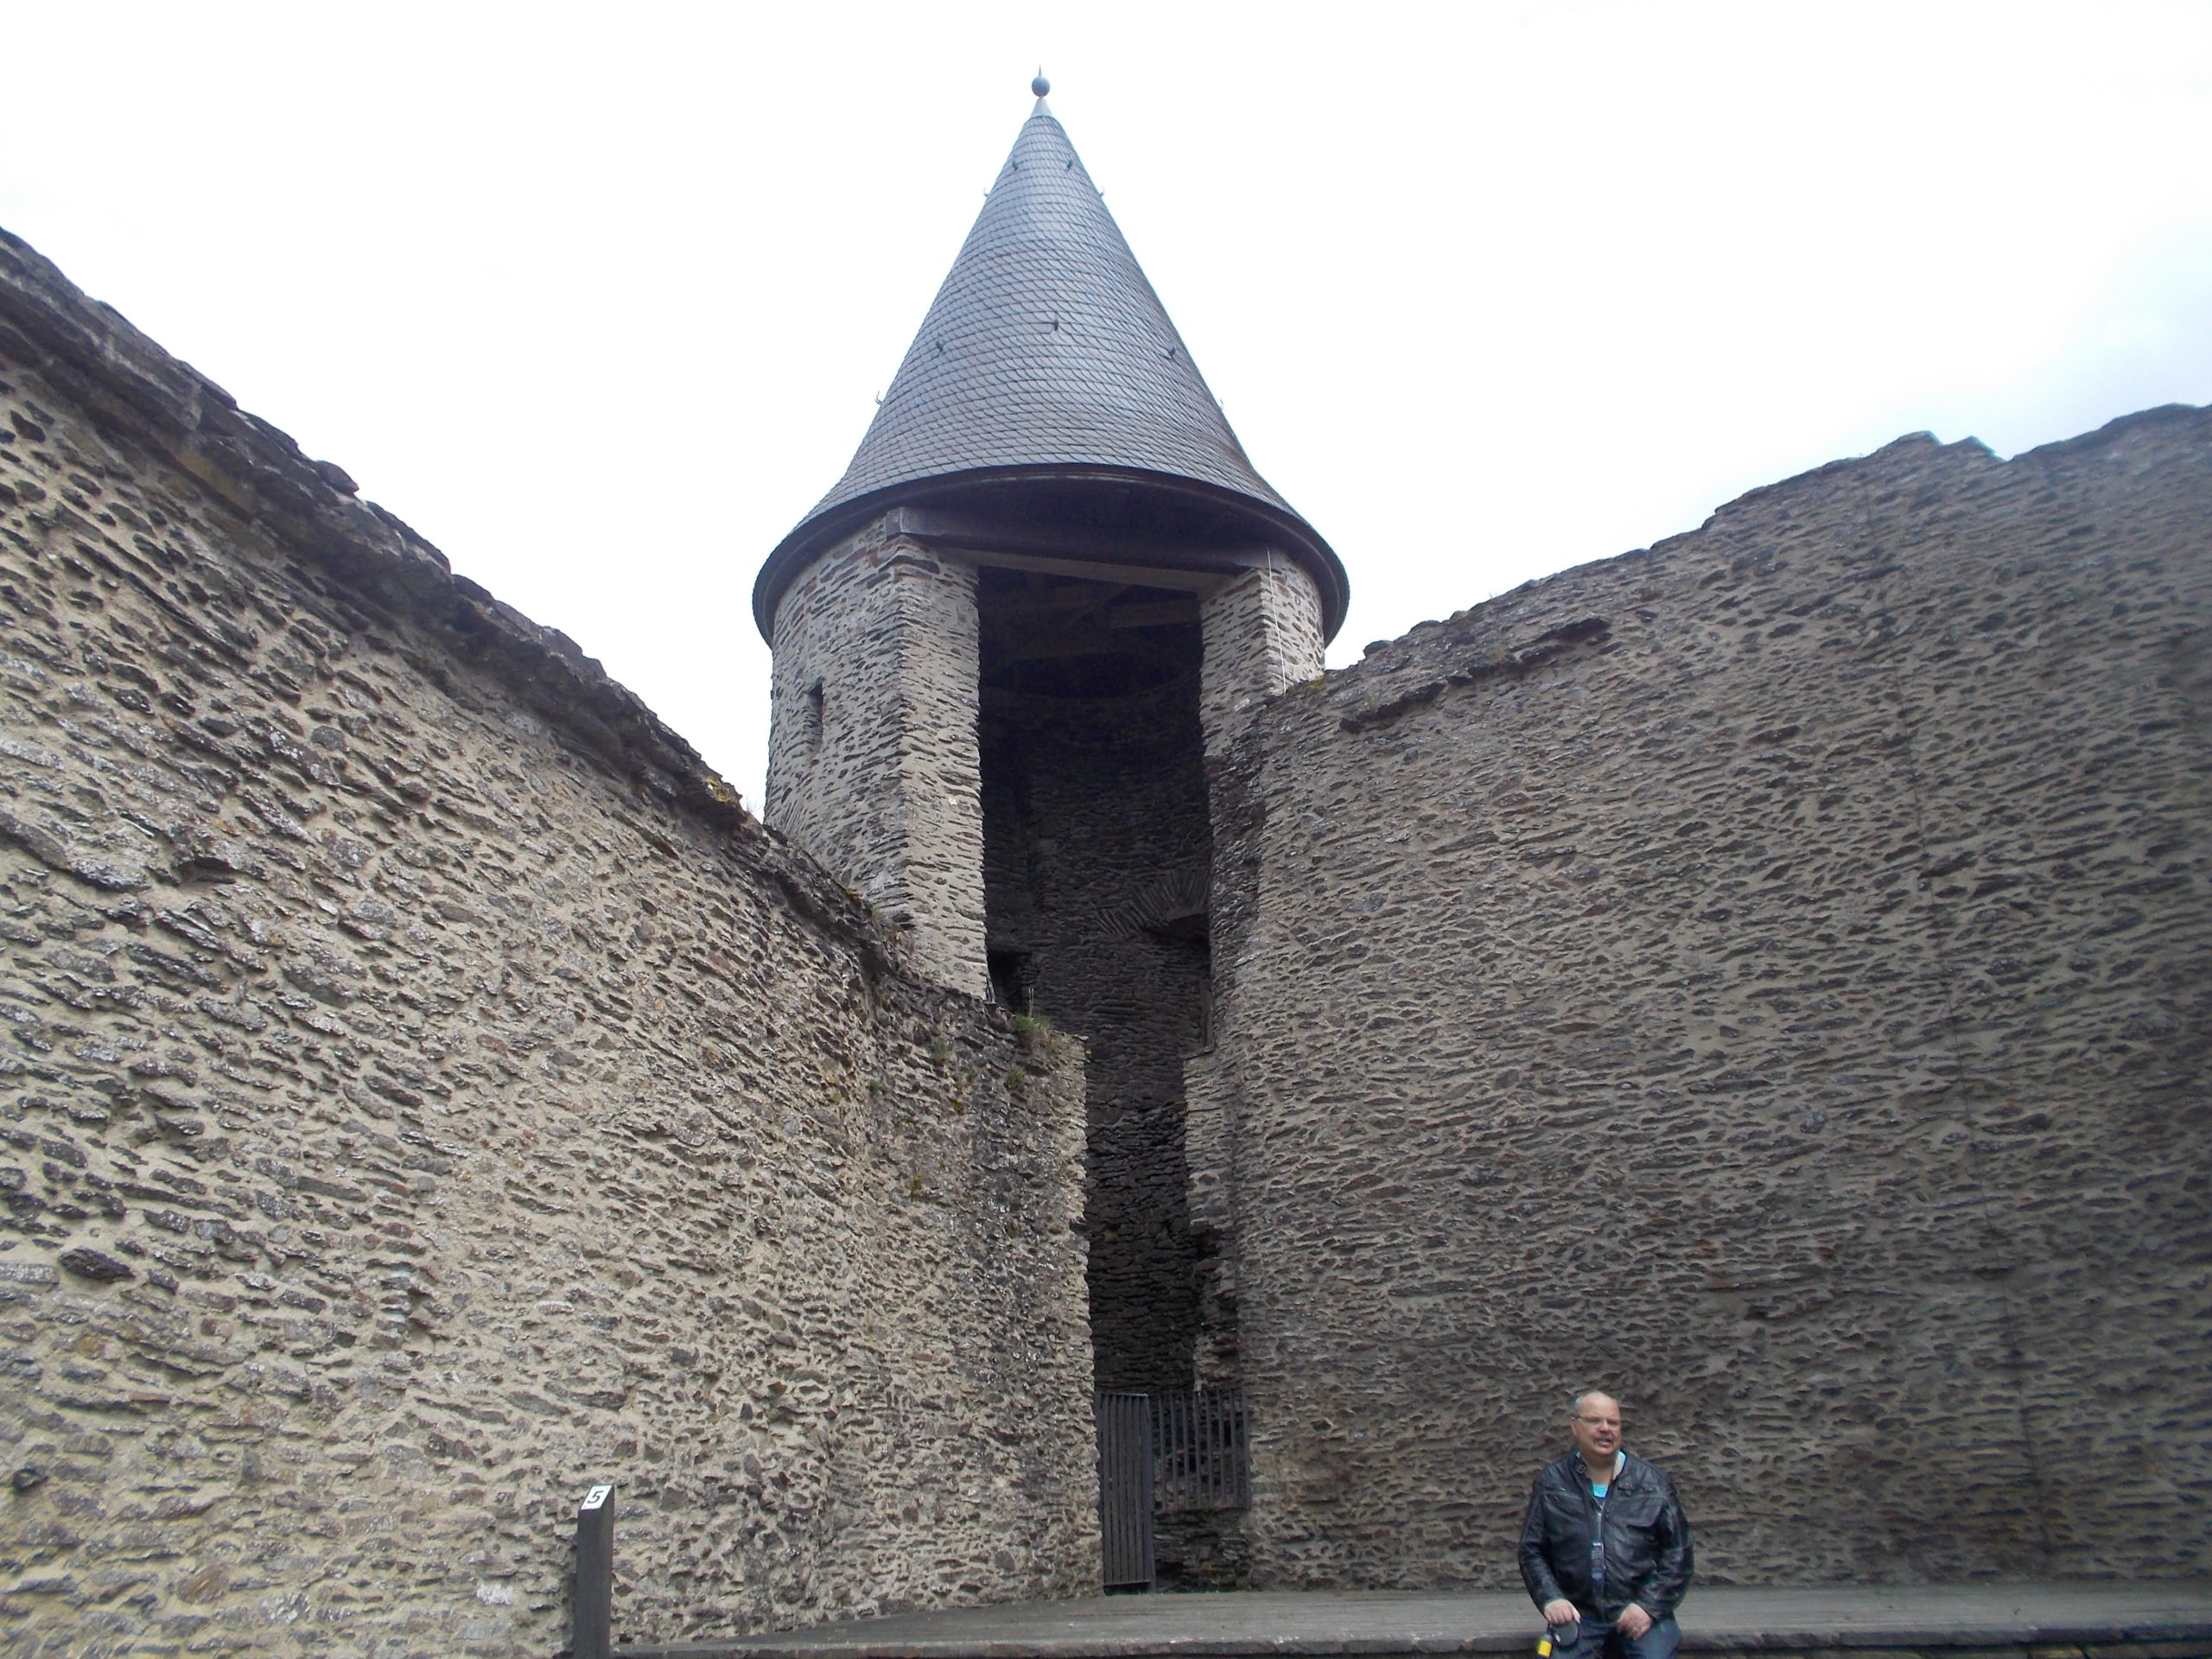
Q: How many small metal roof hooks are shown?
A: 9